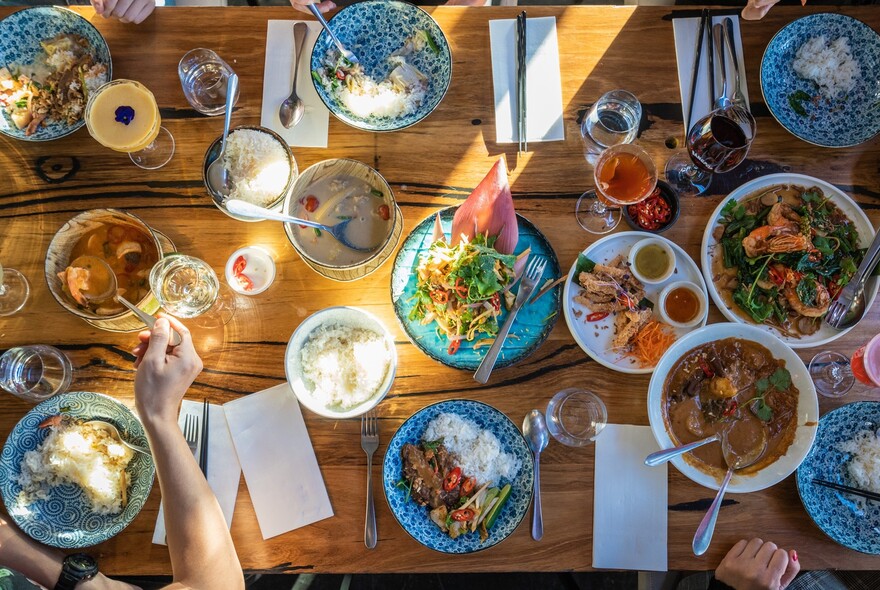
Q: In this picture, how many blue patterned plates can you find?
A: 6